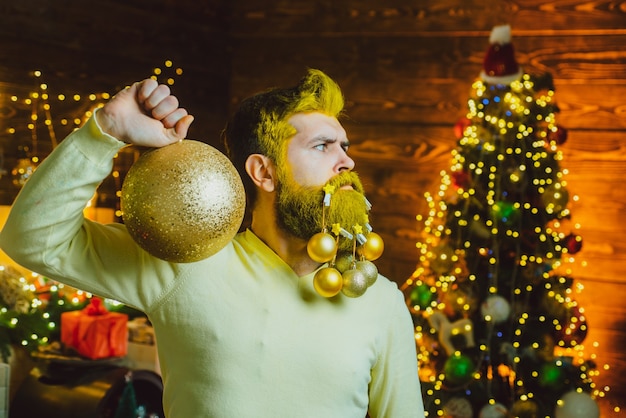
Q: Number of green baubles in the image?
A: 4